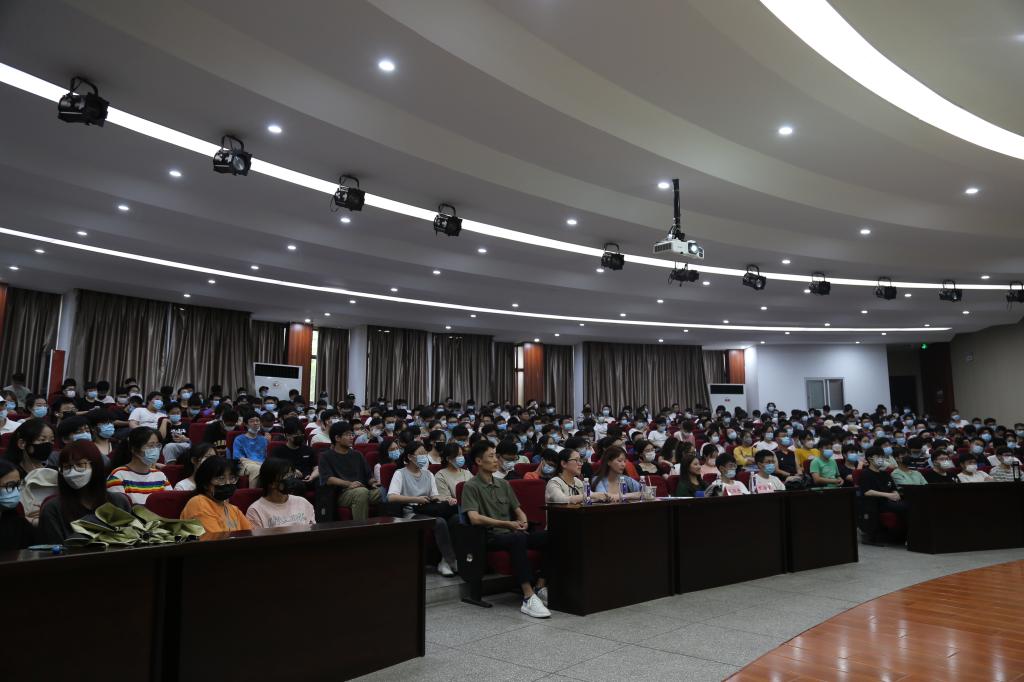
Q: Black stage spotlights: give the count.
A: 11